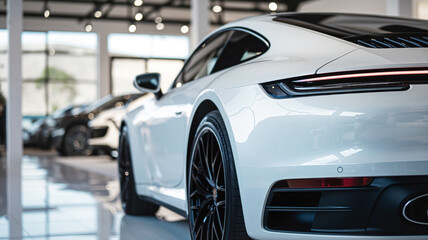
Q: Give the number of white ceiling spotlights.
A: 11